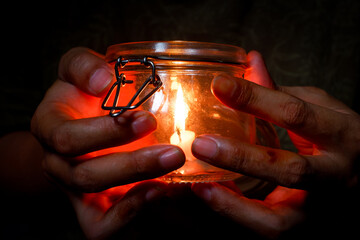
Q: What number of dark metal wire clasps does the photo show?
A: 1